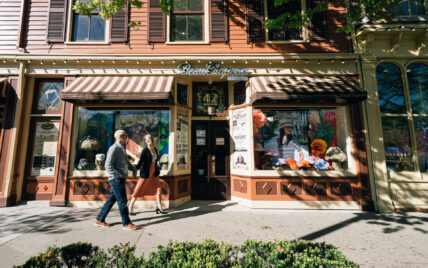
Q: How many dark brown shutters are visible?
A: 6